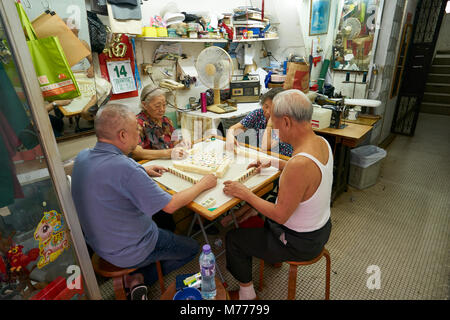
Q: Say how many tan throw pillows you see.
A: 0